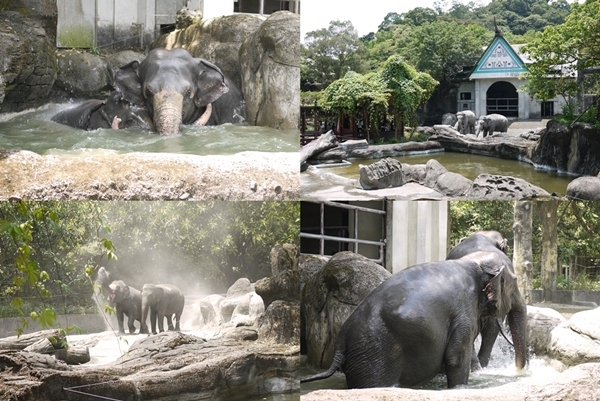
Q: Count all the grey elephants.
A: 8